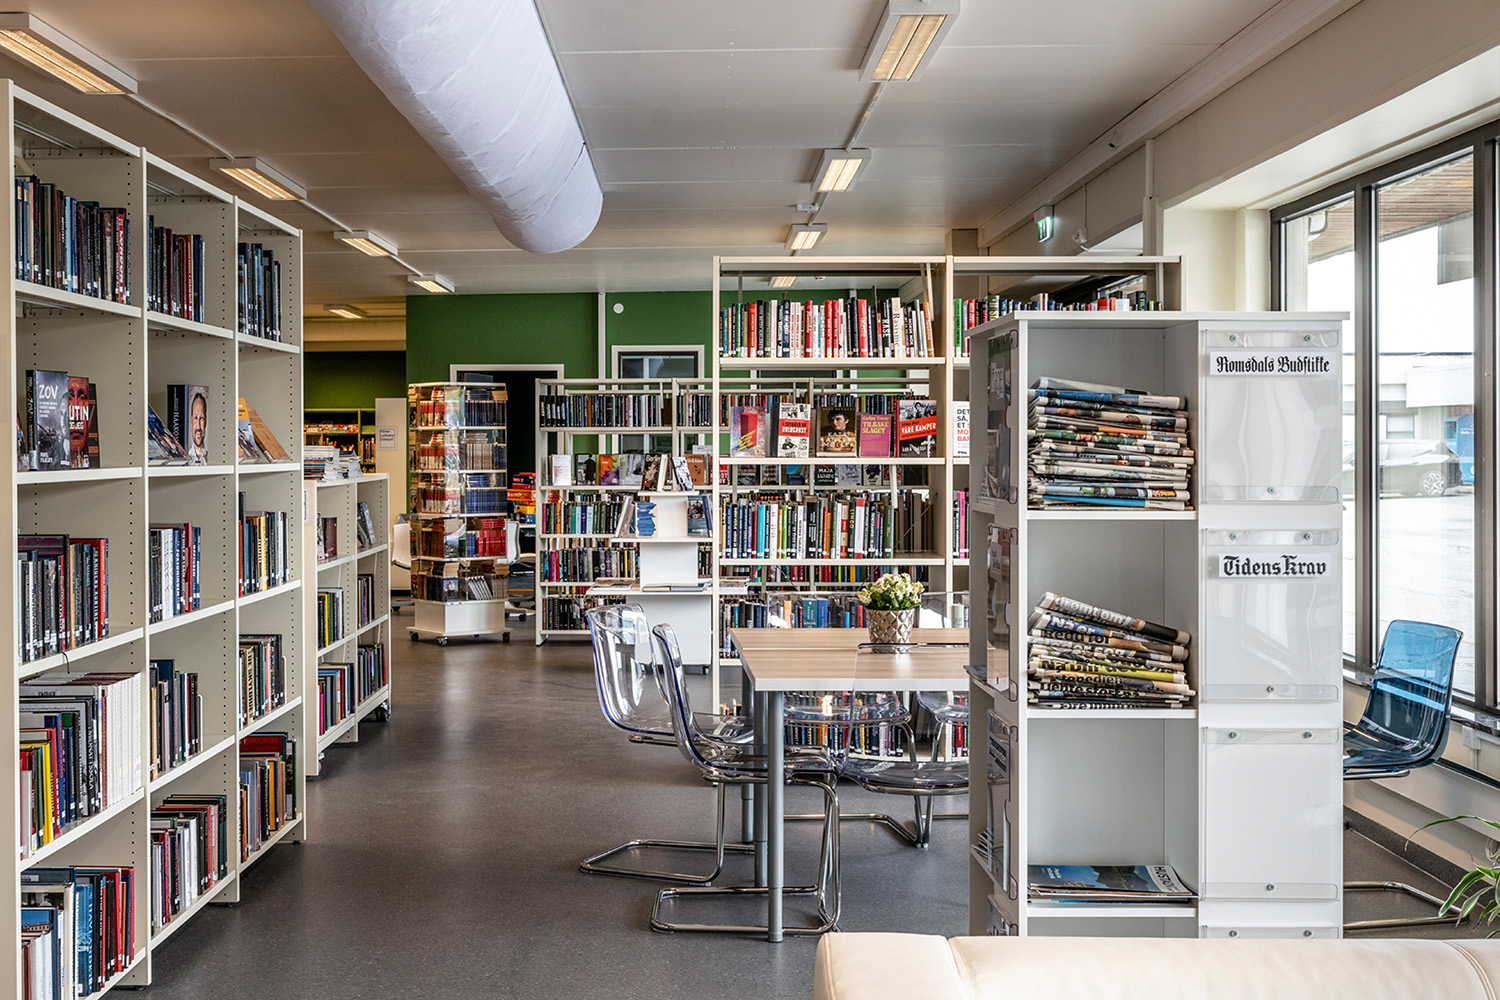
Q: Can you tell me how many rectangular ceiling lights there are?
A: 9